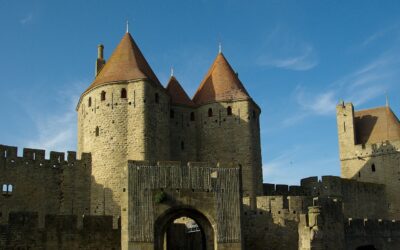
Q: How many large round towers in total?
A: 2